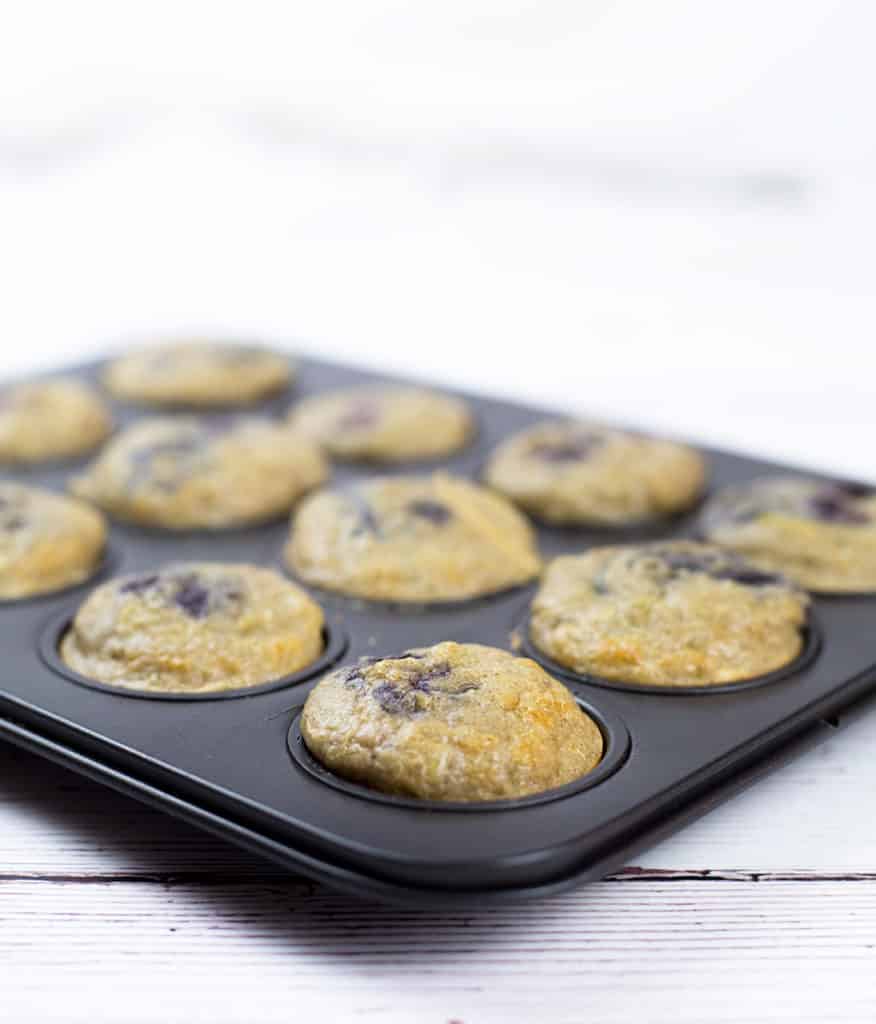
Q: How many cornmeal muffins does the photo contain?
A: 11